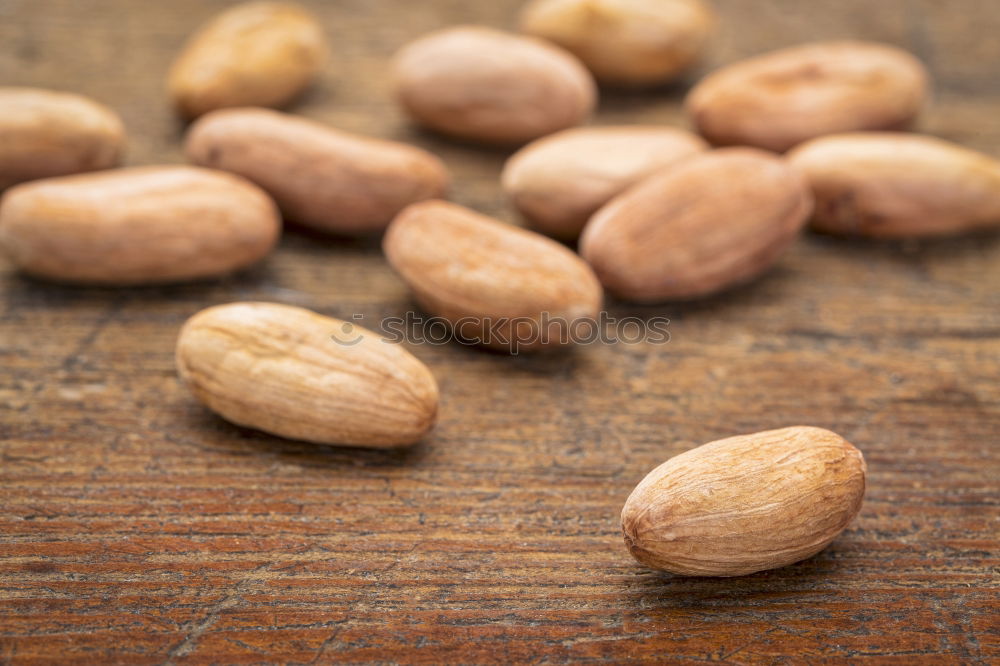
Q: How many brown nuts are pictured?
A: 13